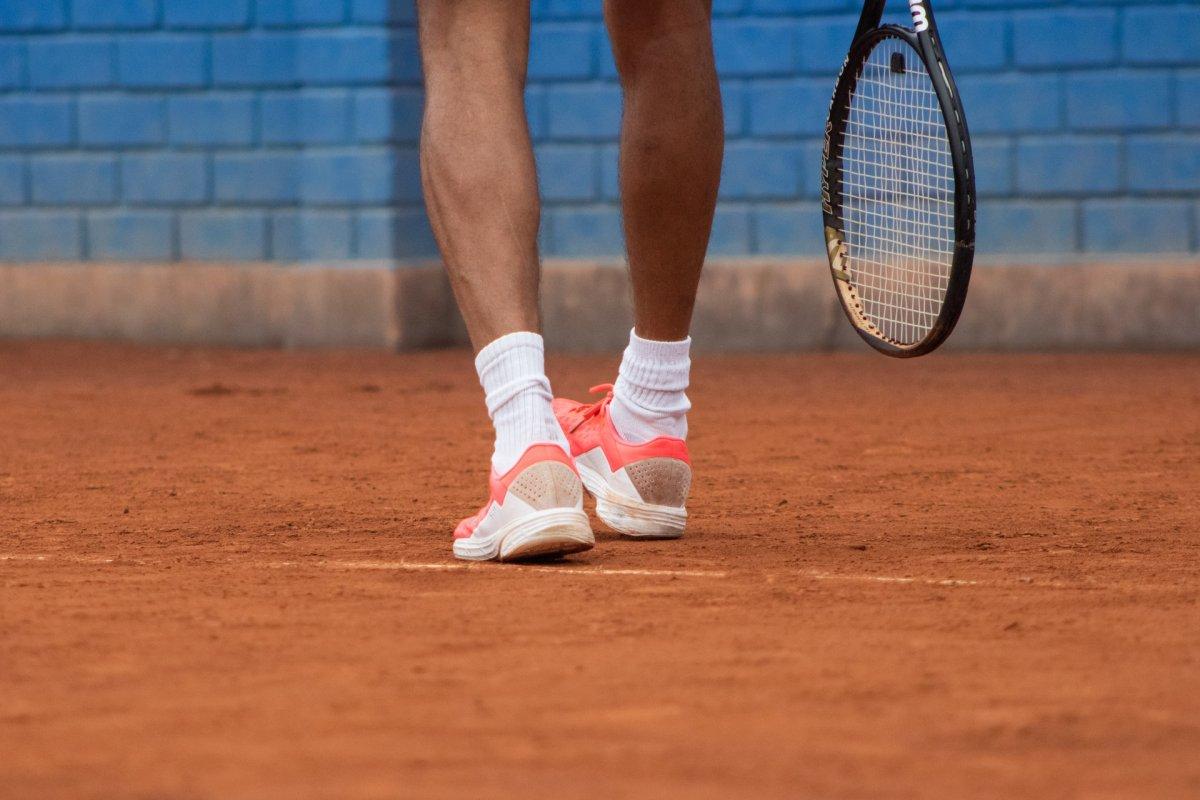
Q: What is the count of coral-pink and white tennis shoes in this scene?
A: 2